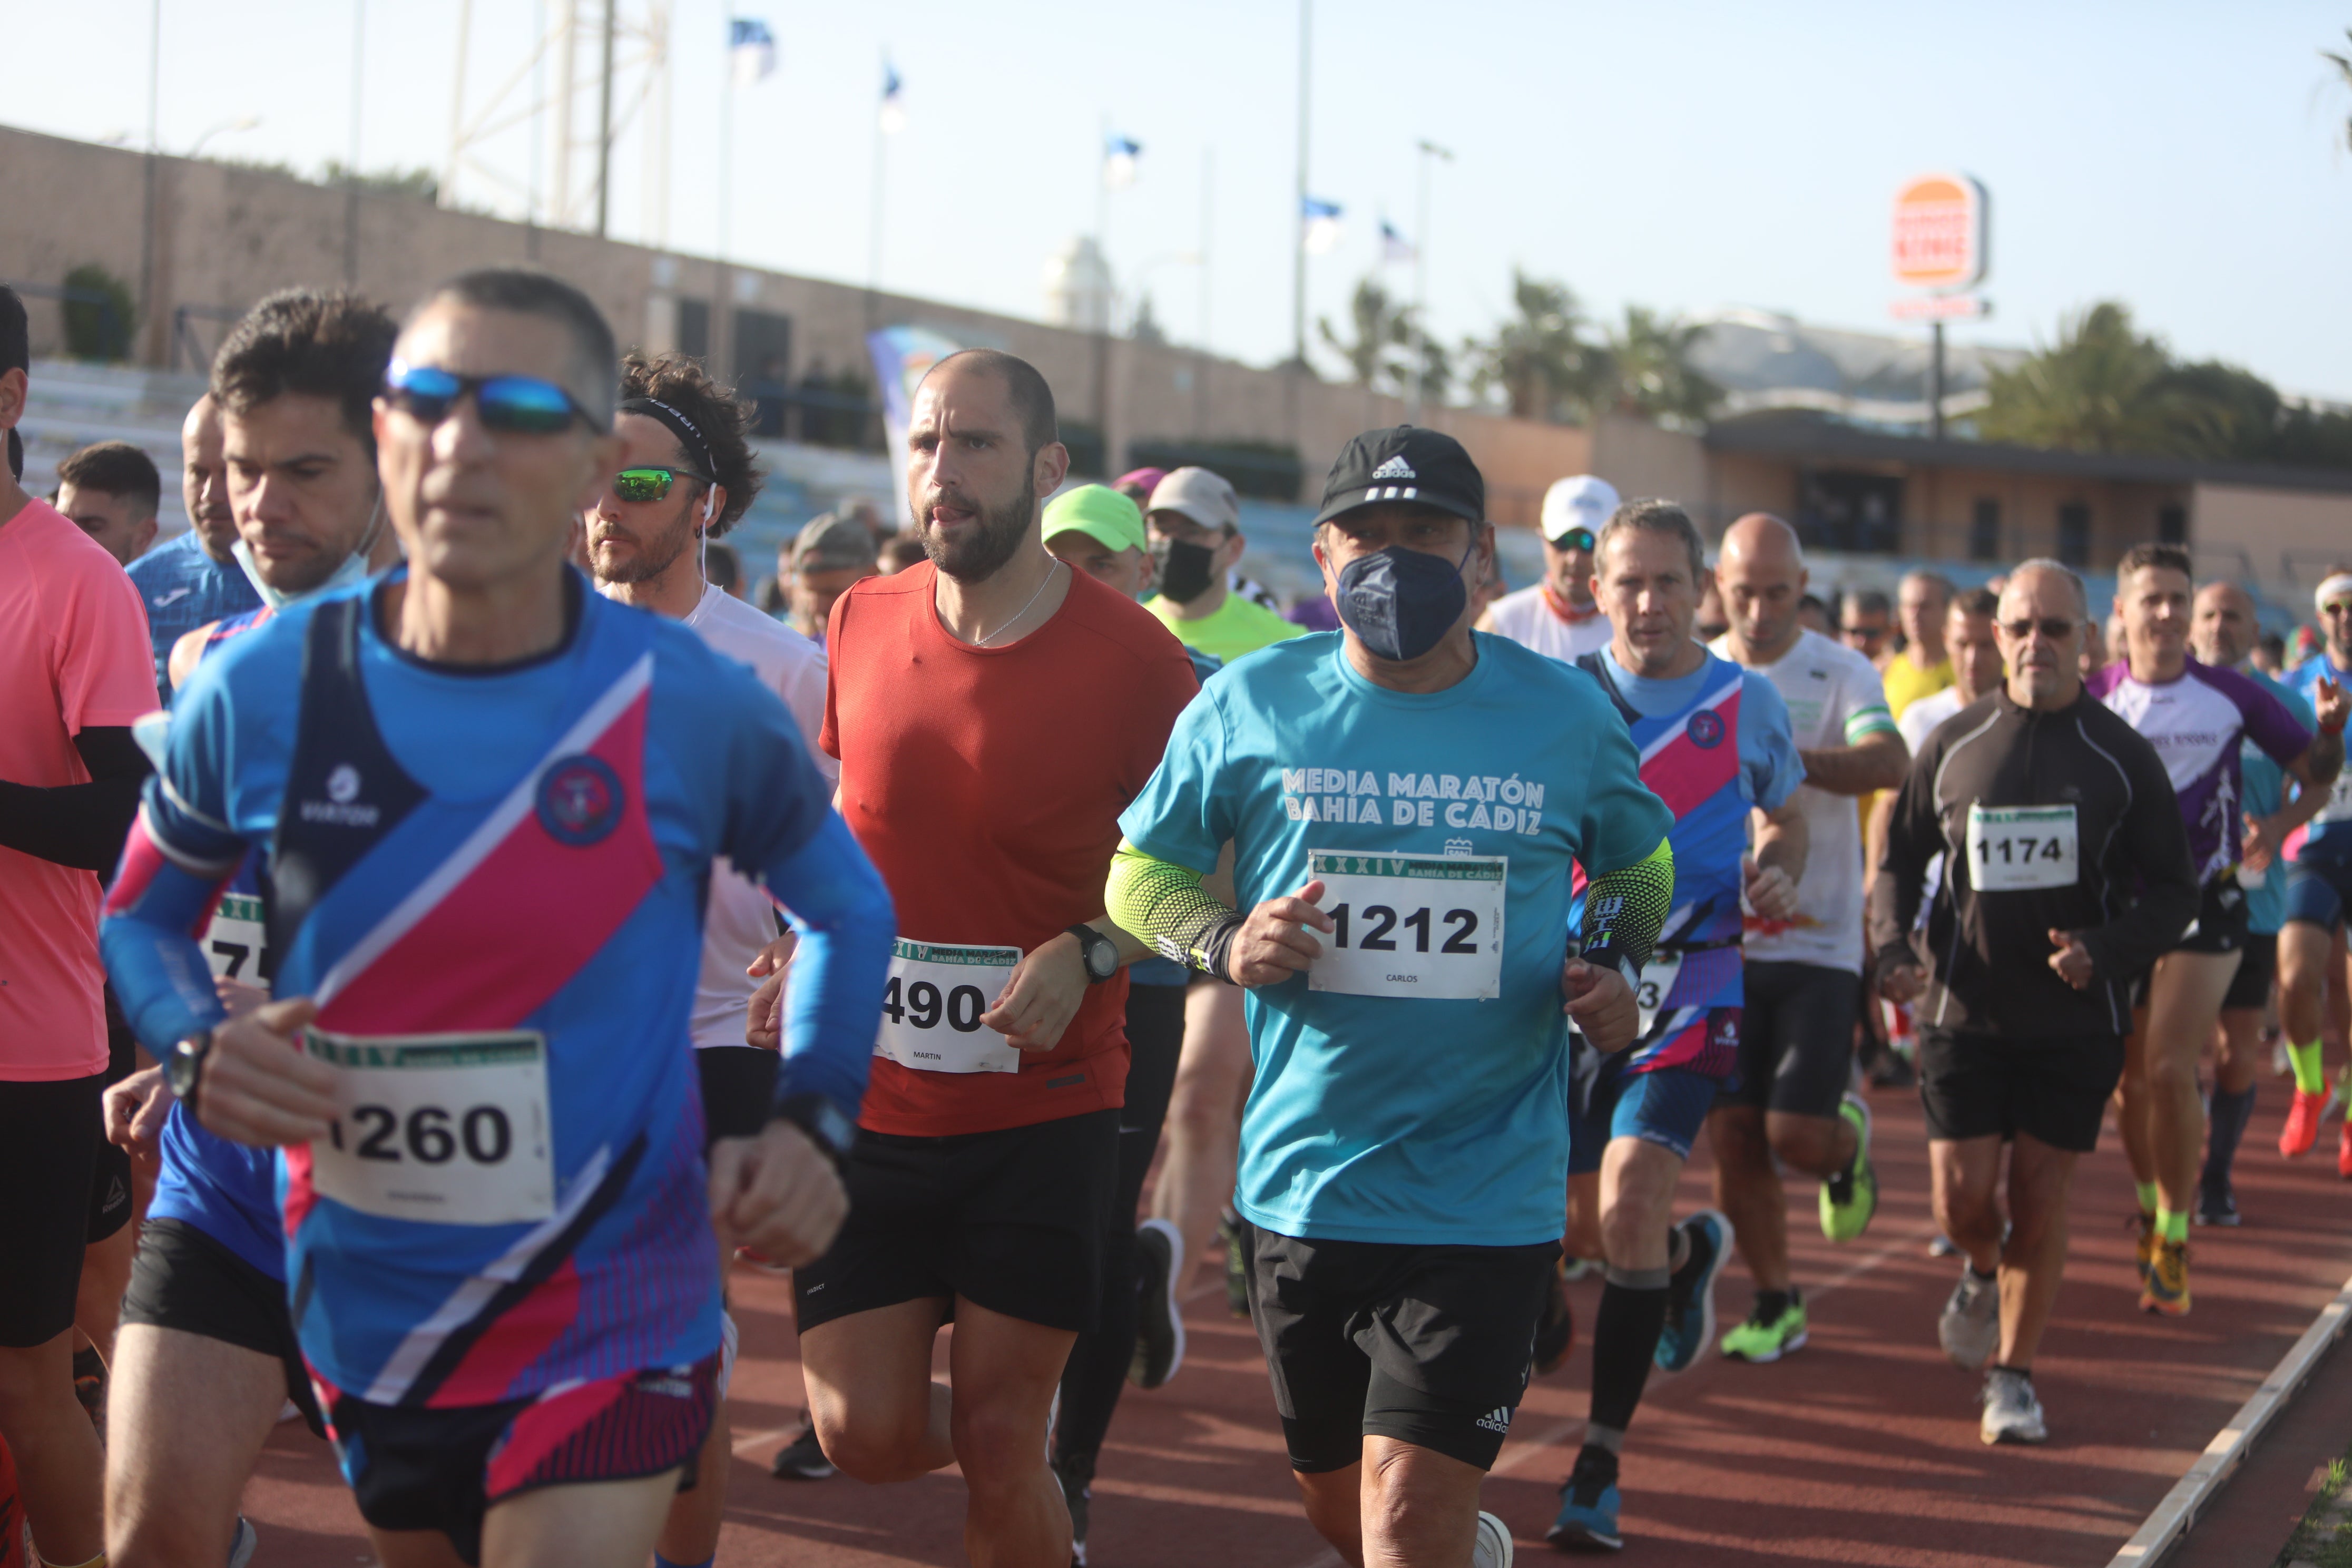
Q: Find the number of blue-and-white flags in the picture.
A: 5